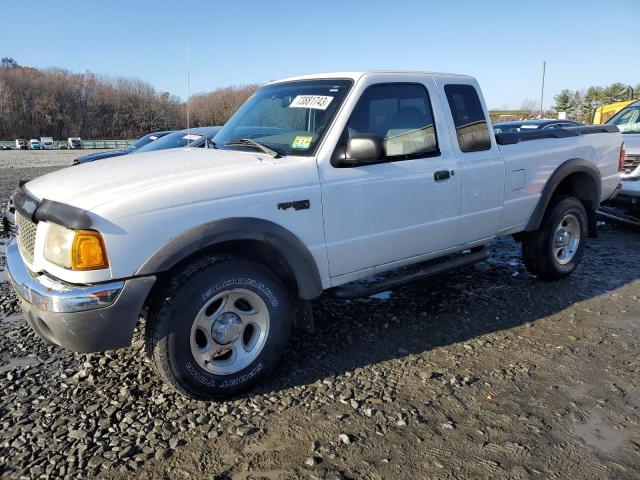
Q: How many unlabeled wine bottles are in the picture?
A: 0